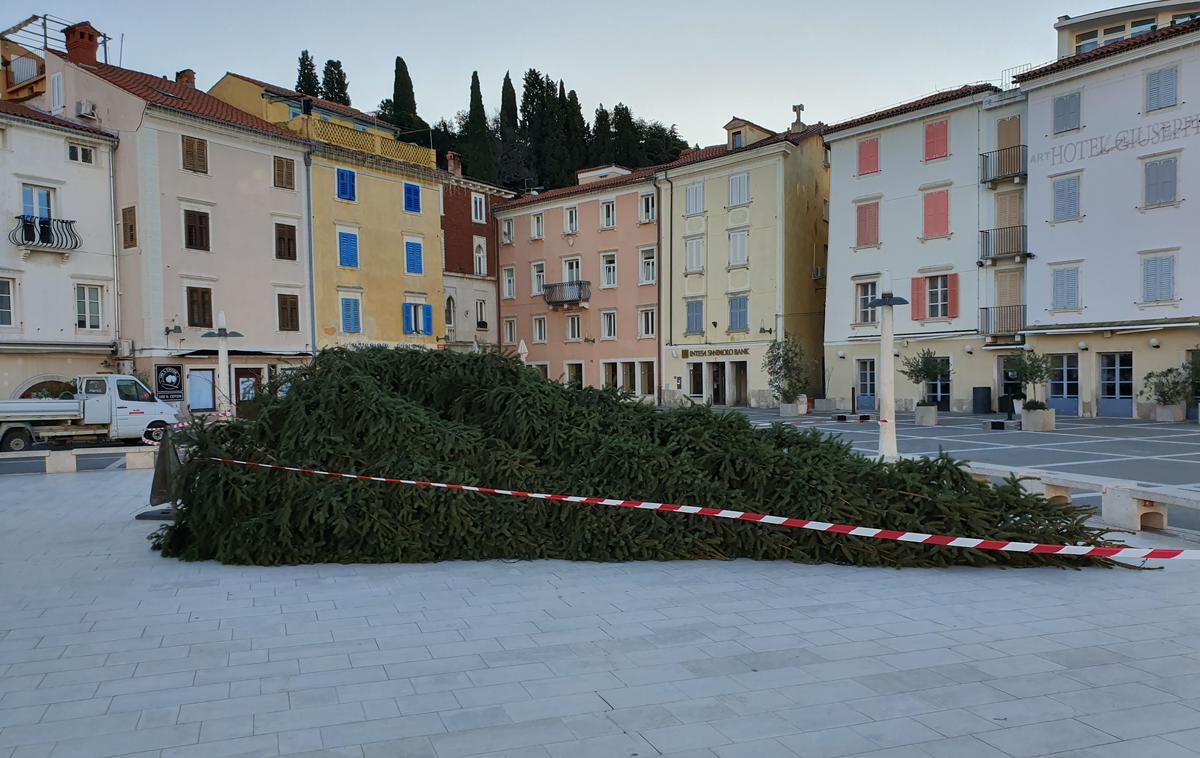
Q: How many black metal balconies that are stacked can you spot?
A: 3